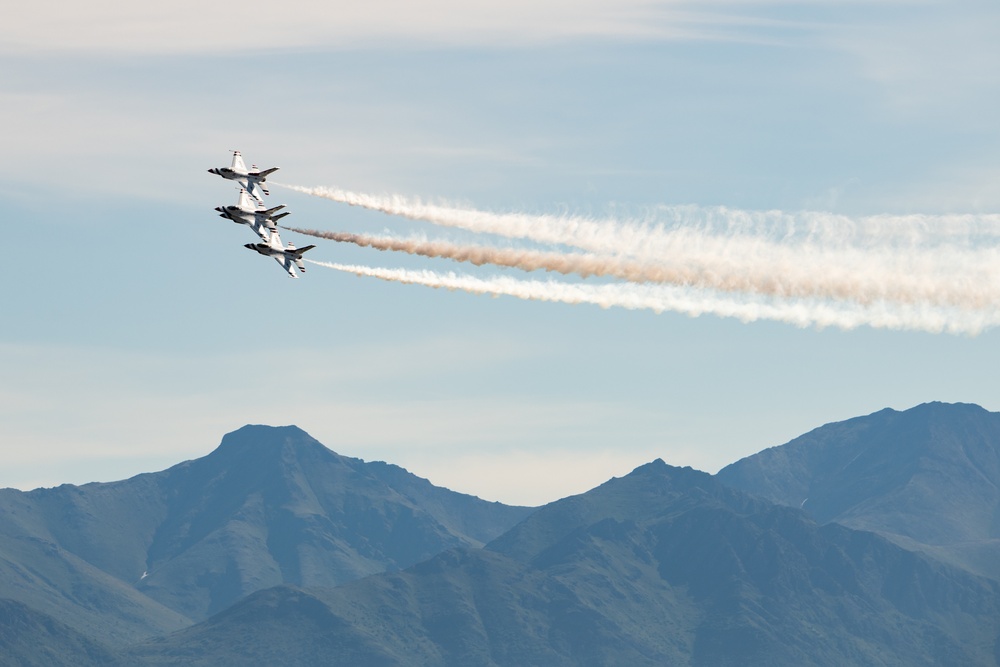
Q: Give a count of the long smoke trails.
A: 3